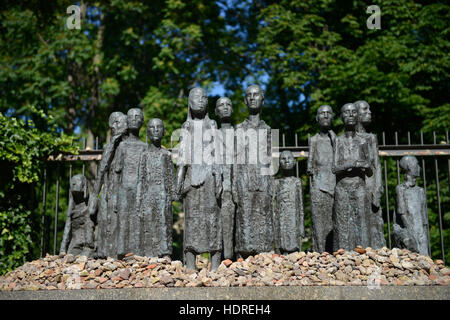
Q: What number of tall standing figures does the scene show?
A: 9